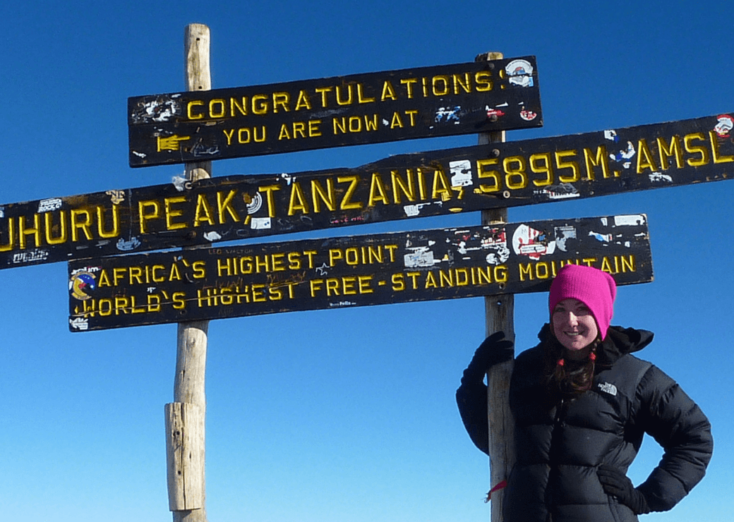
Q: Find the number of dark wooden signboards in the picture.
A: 3